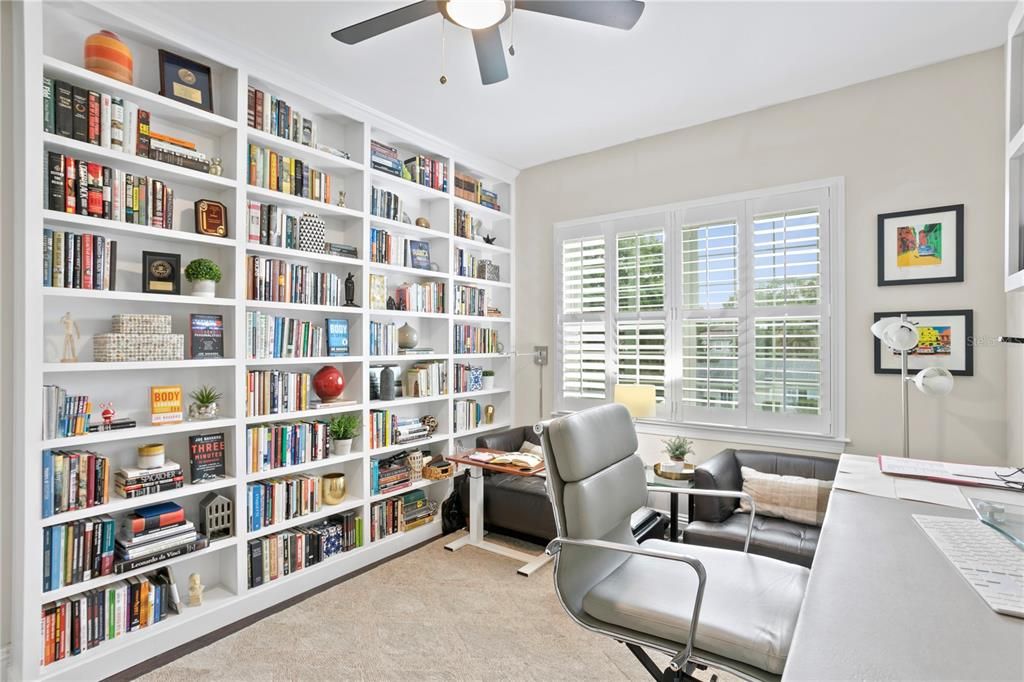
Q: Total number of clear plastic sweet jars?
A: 0